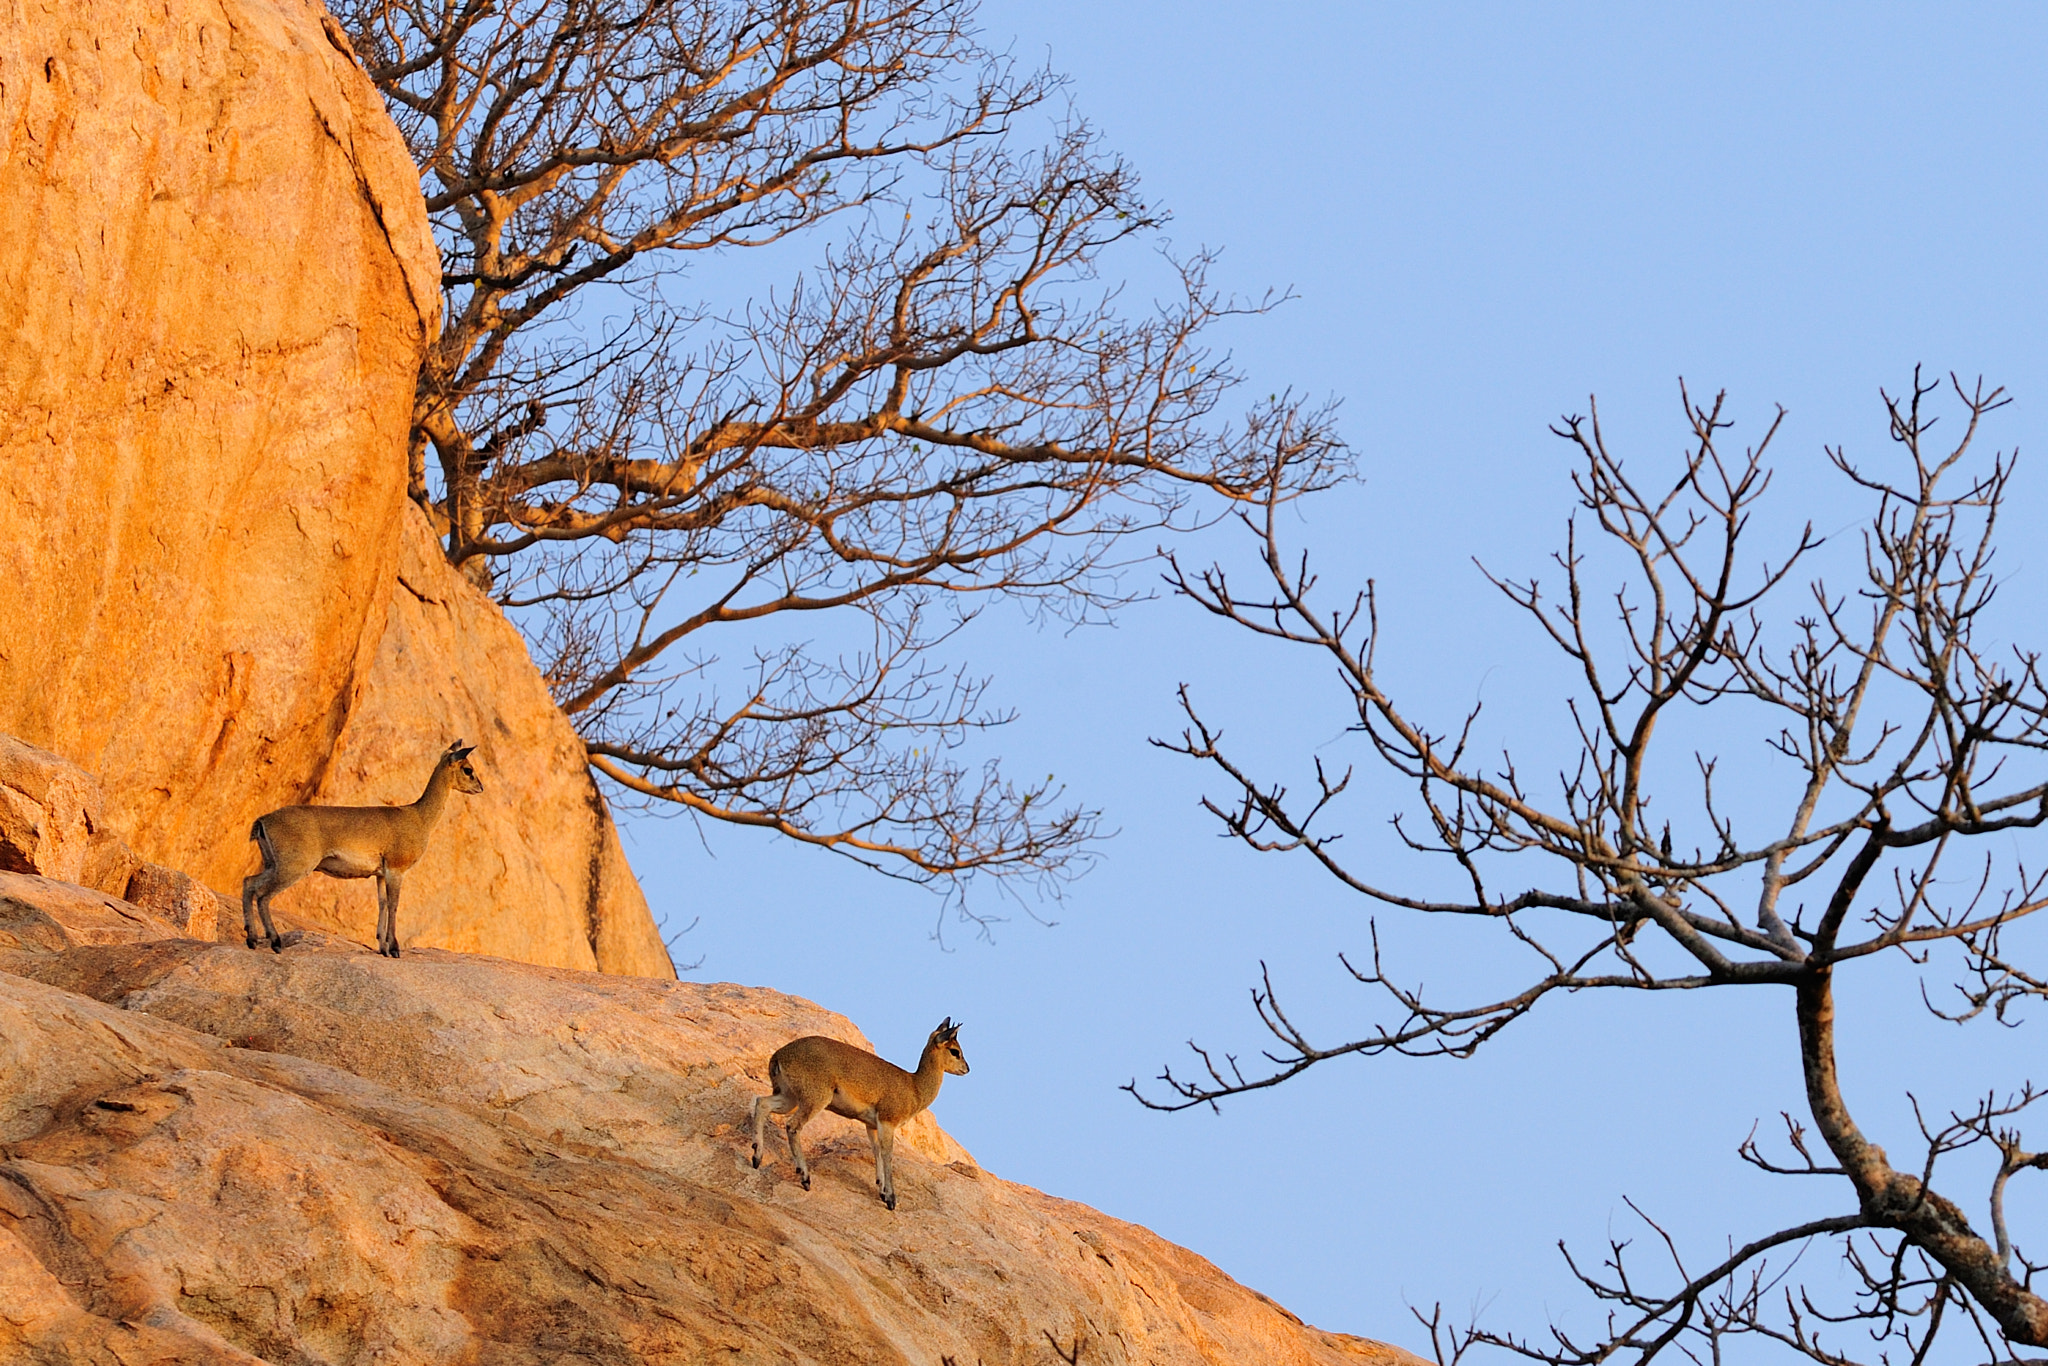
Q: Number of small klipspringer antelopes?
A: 2